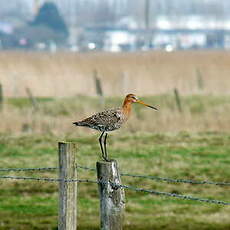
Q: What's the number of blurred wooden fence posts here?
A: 5